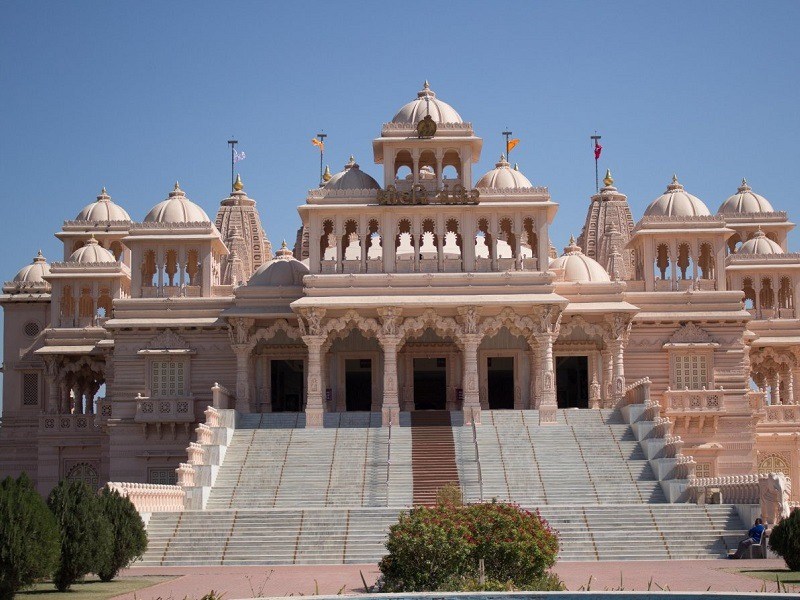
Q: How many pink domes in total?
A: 12